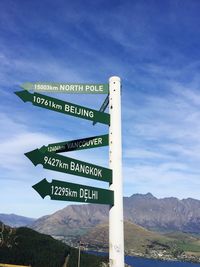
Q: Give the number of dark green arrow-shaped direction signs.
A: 4